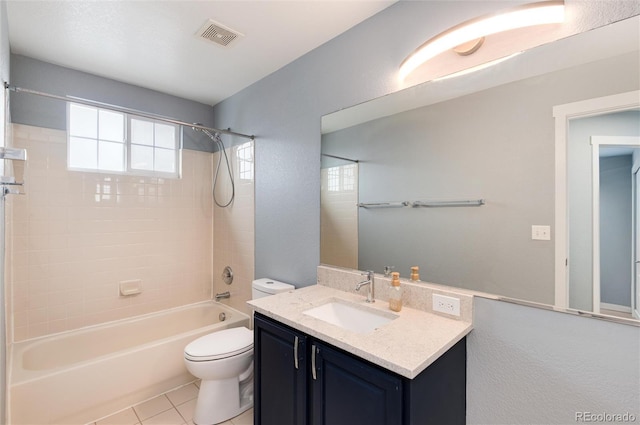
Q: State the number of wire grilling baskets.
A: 0